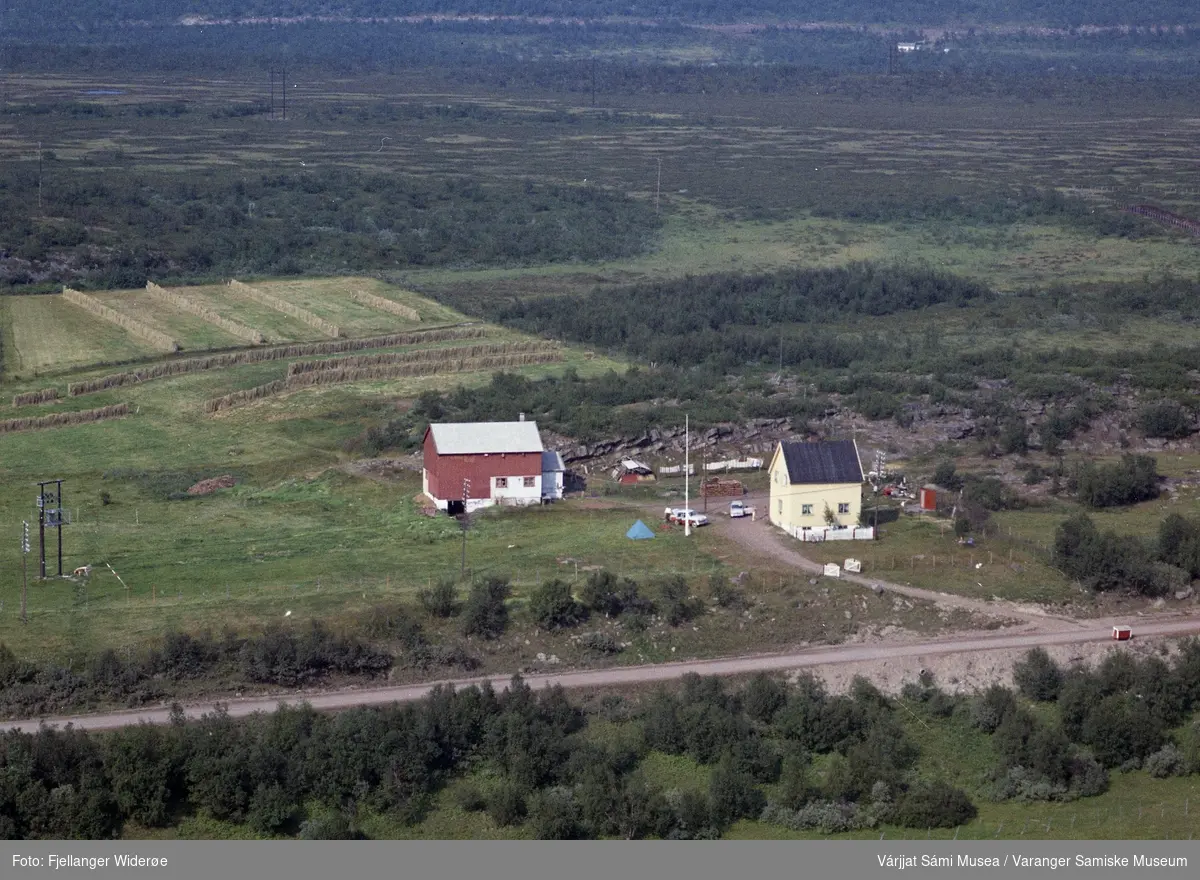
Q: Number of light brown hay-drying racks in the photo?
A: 9